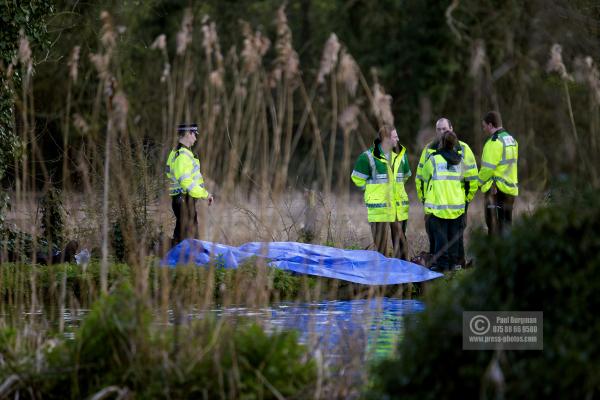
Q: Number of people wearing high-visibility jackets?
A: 5